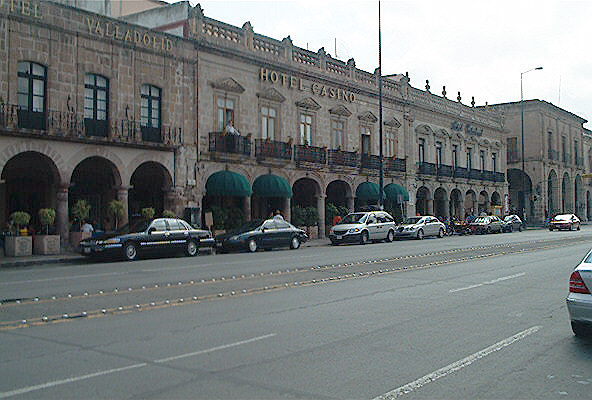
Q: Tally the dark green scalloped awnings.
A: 4